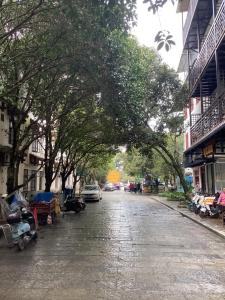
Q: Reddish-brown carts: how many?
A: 1